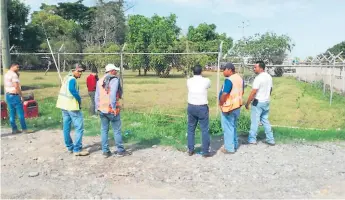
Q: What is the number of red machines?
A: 2